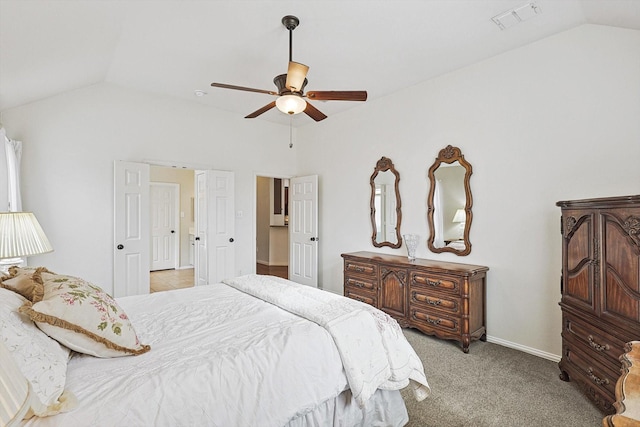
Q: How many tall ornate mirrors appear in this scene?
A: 2